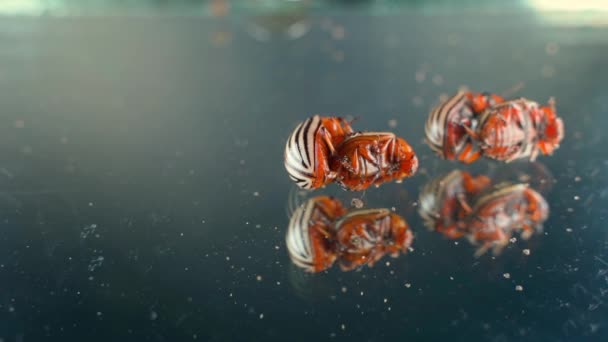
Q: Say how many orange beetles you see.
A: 4